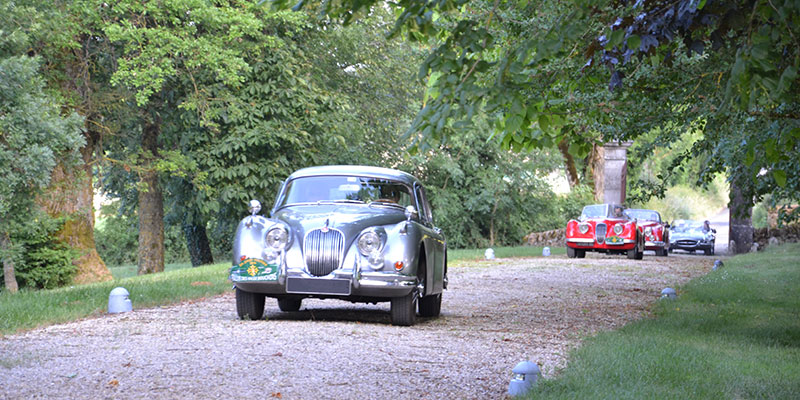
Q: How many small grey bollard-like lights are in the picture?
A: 6